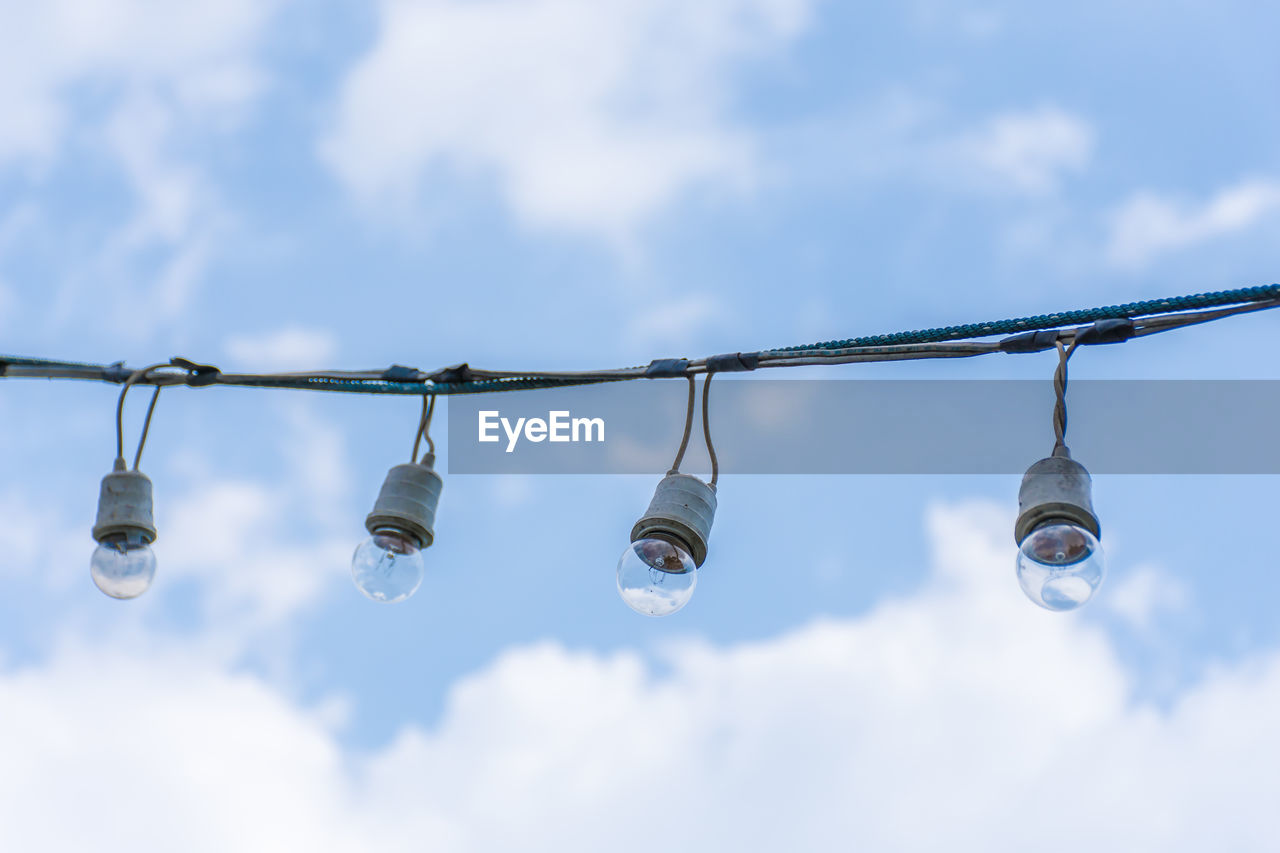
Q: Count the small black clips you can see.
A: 8